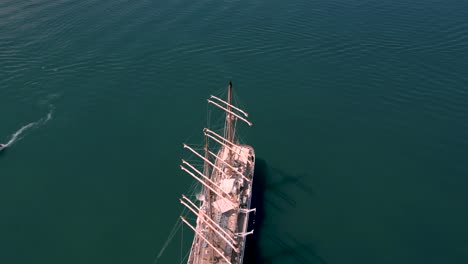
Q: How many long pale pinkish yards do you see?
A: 11